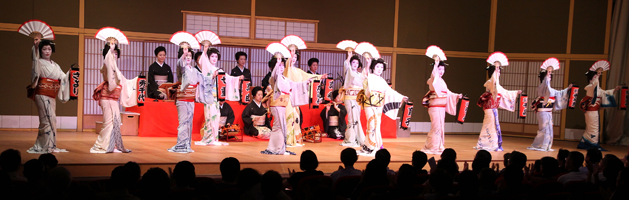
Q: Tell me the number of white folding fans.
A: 12